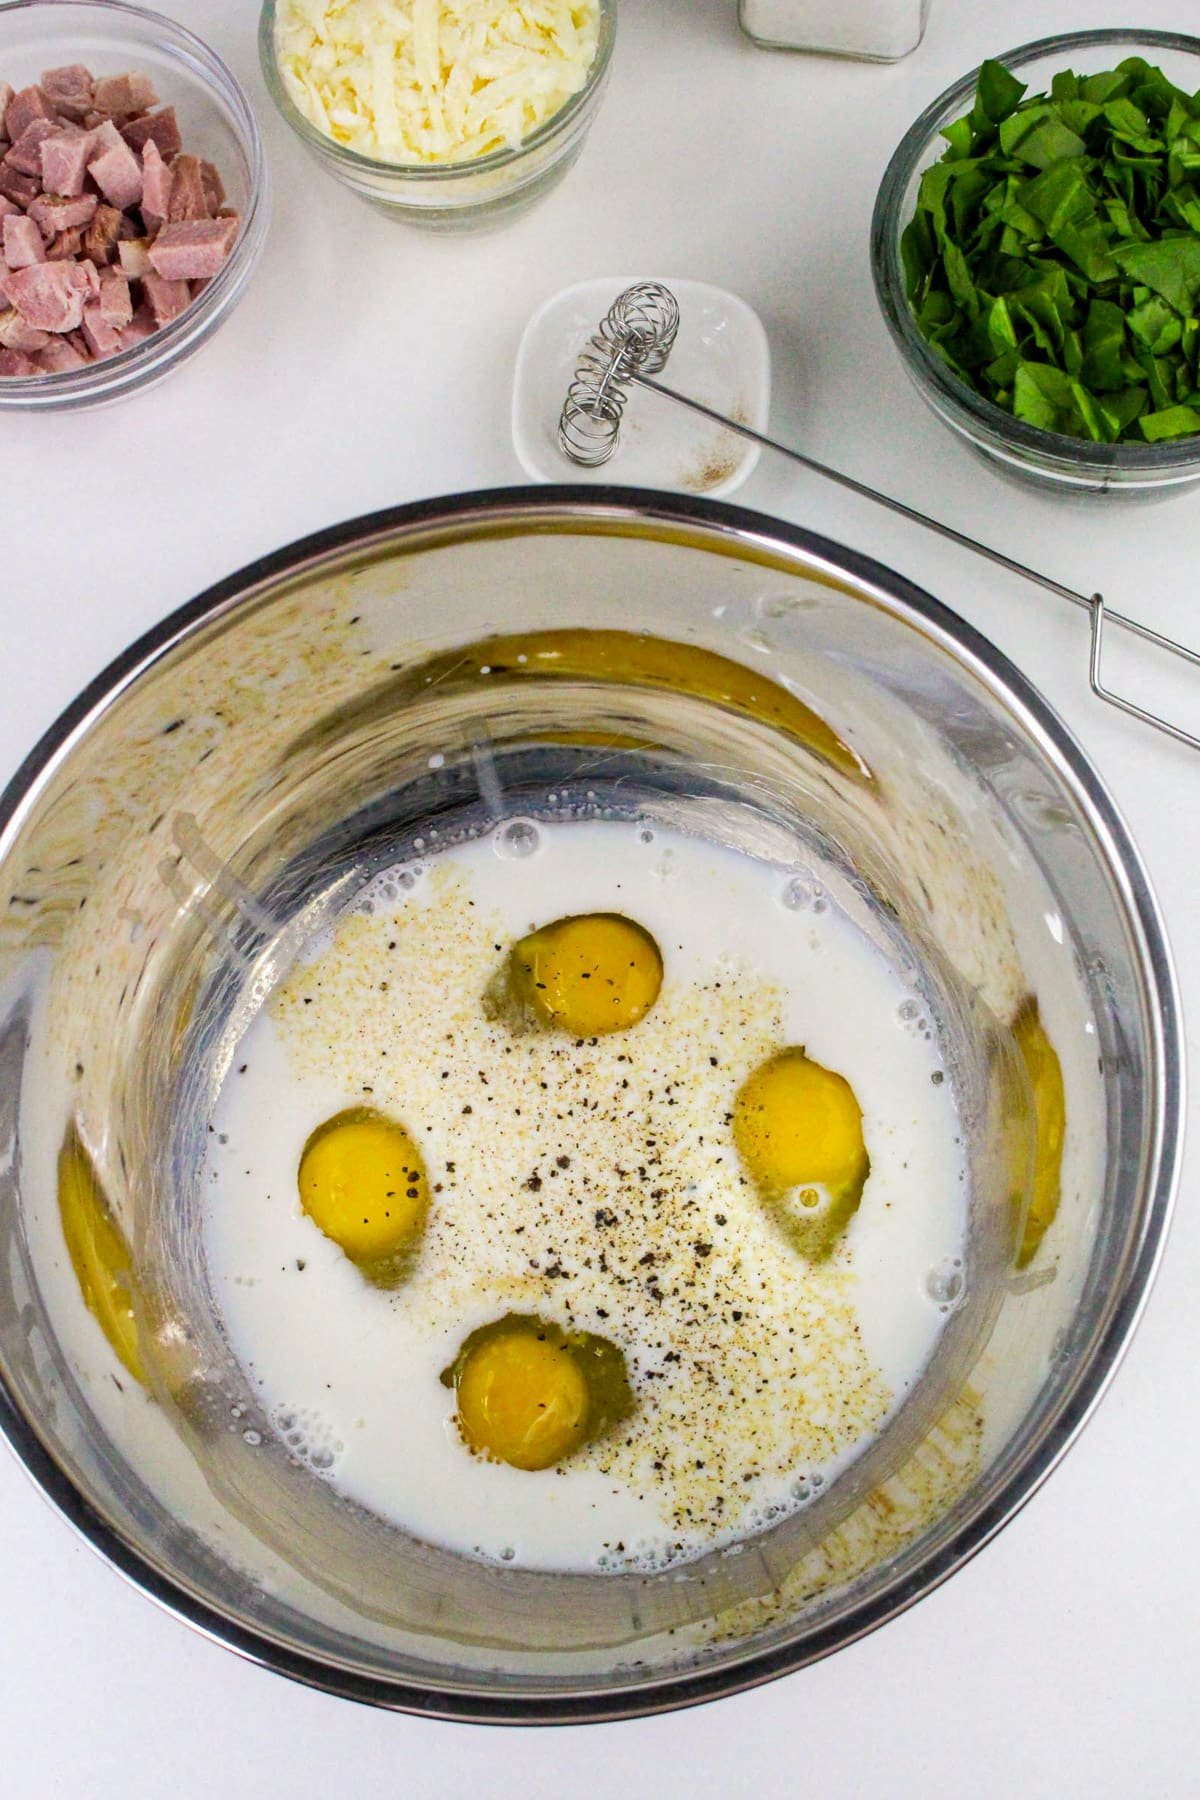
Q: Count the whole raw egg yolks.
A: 4